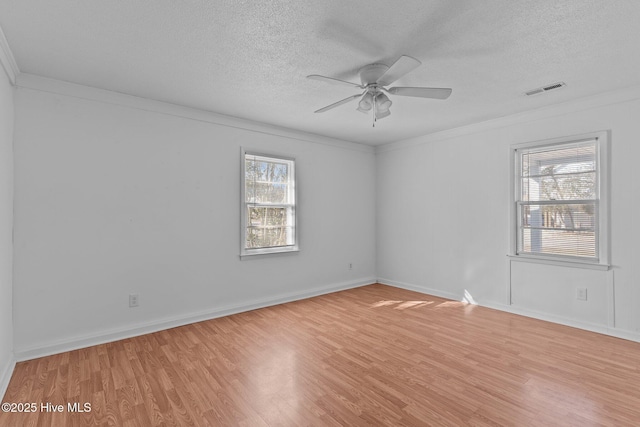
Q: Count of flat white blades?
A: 5